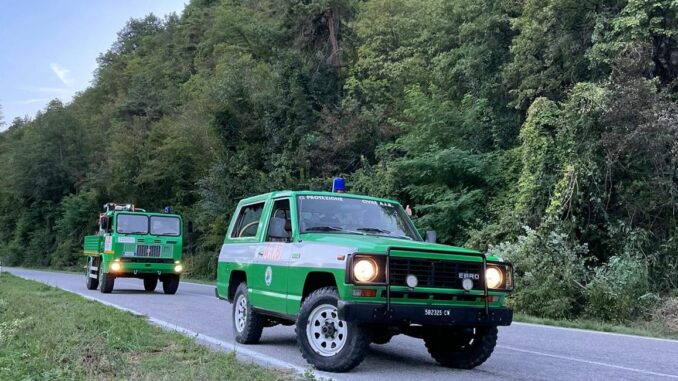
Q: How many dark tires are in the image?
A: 7